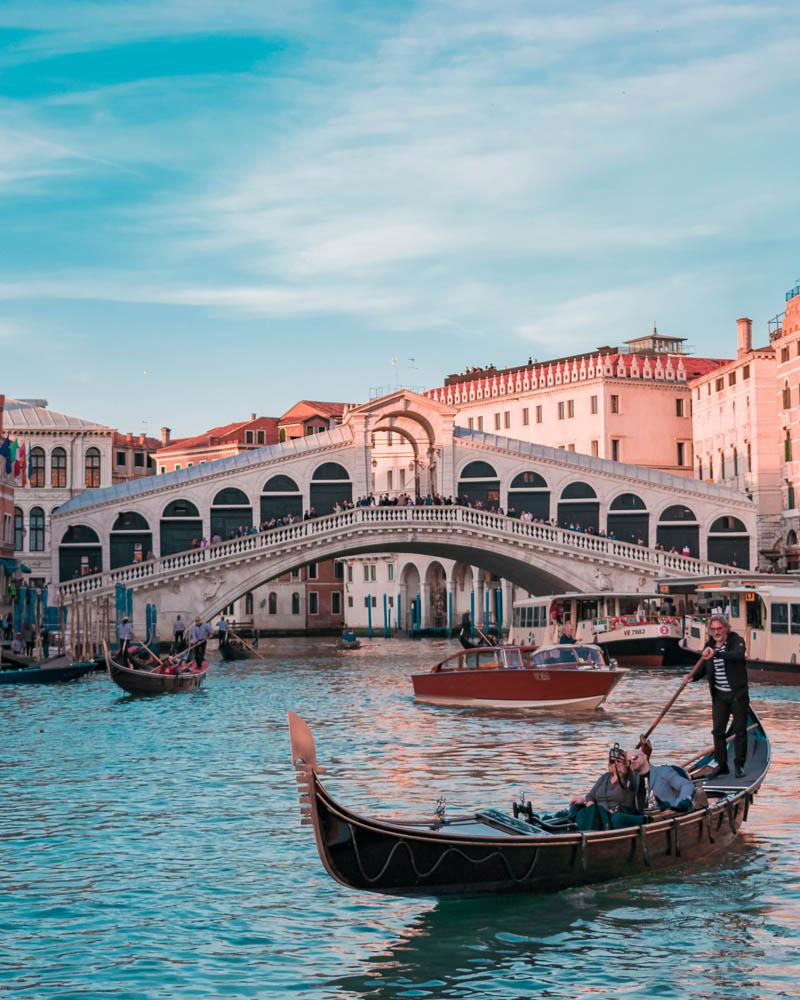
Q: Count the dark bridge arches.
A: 12